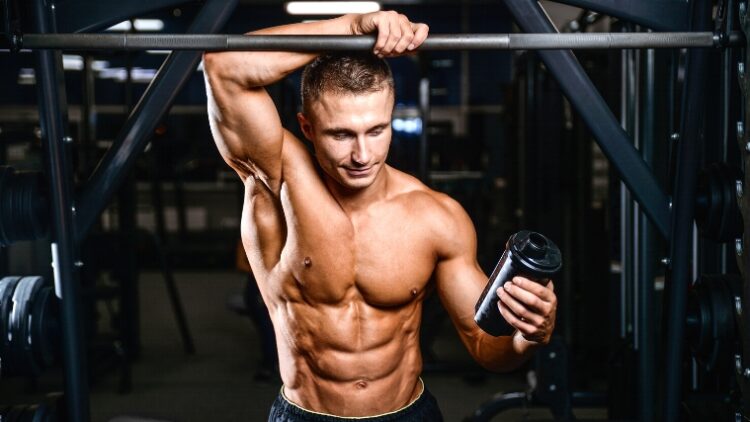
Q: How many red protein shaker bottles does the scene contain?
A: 0